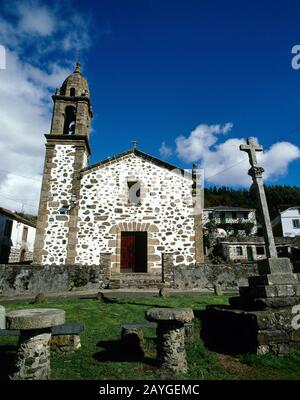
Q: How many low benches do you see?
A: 2